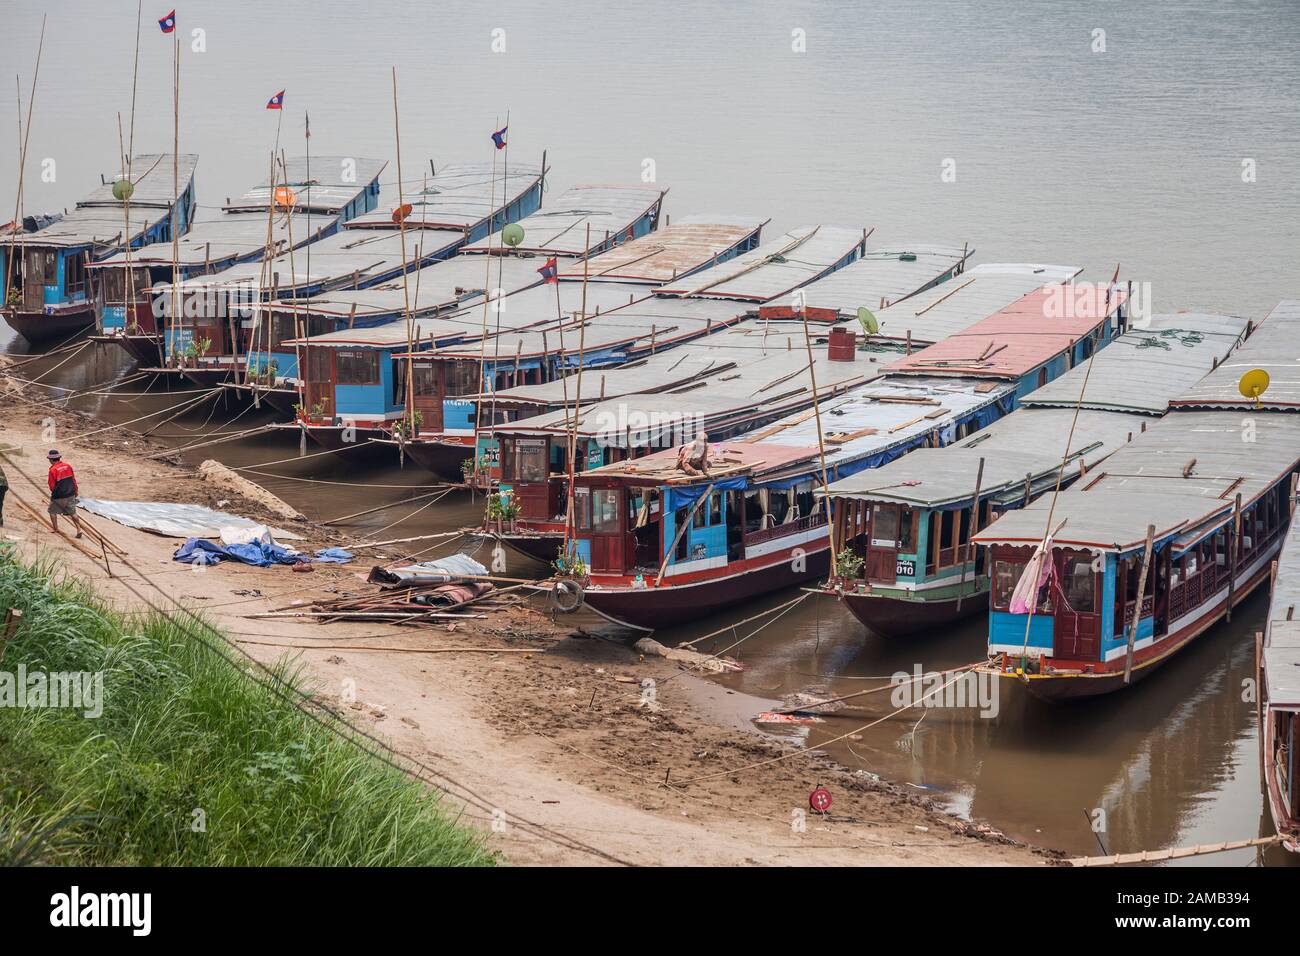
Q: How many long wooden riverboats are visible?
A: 12